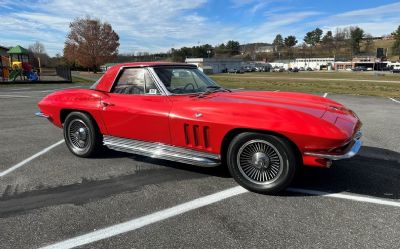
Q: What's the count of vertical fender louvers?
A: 3